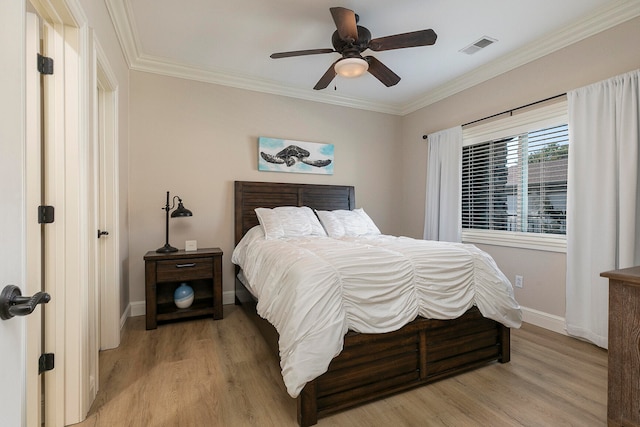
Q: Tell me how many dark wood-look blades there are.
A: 5